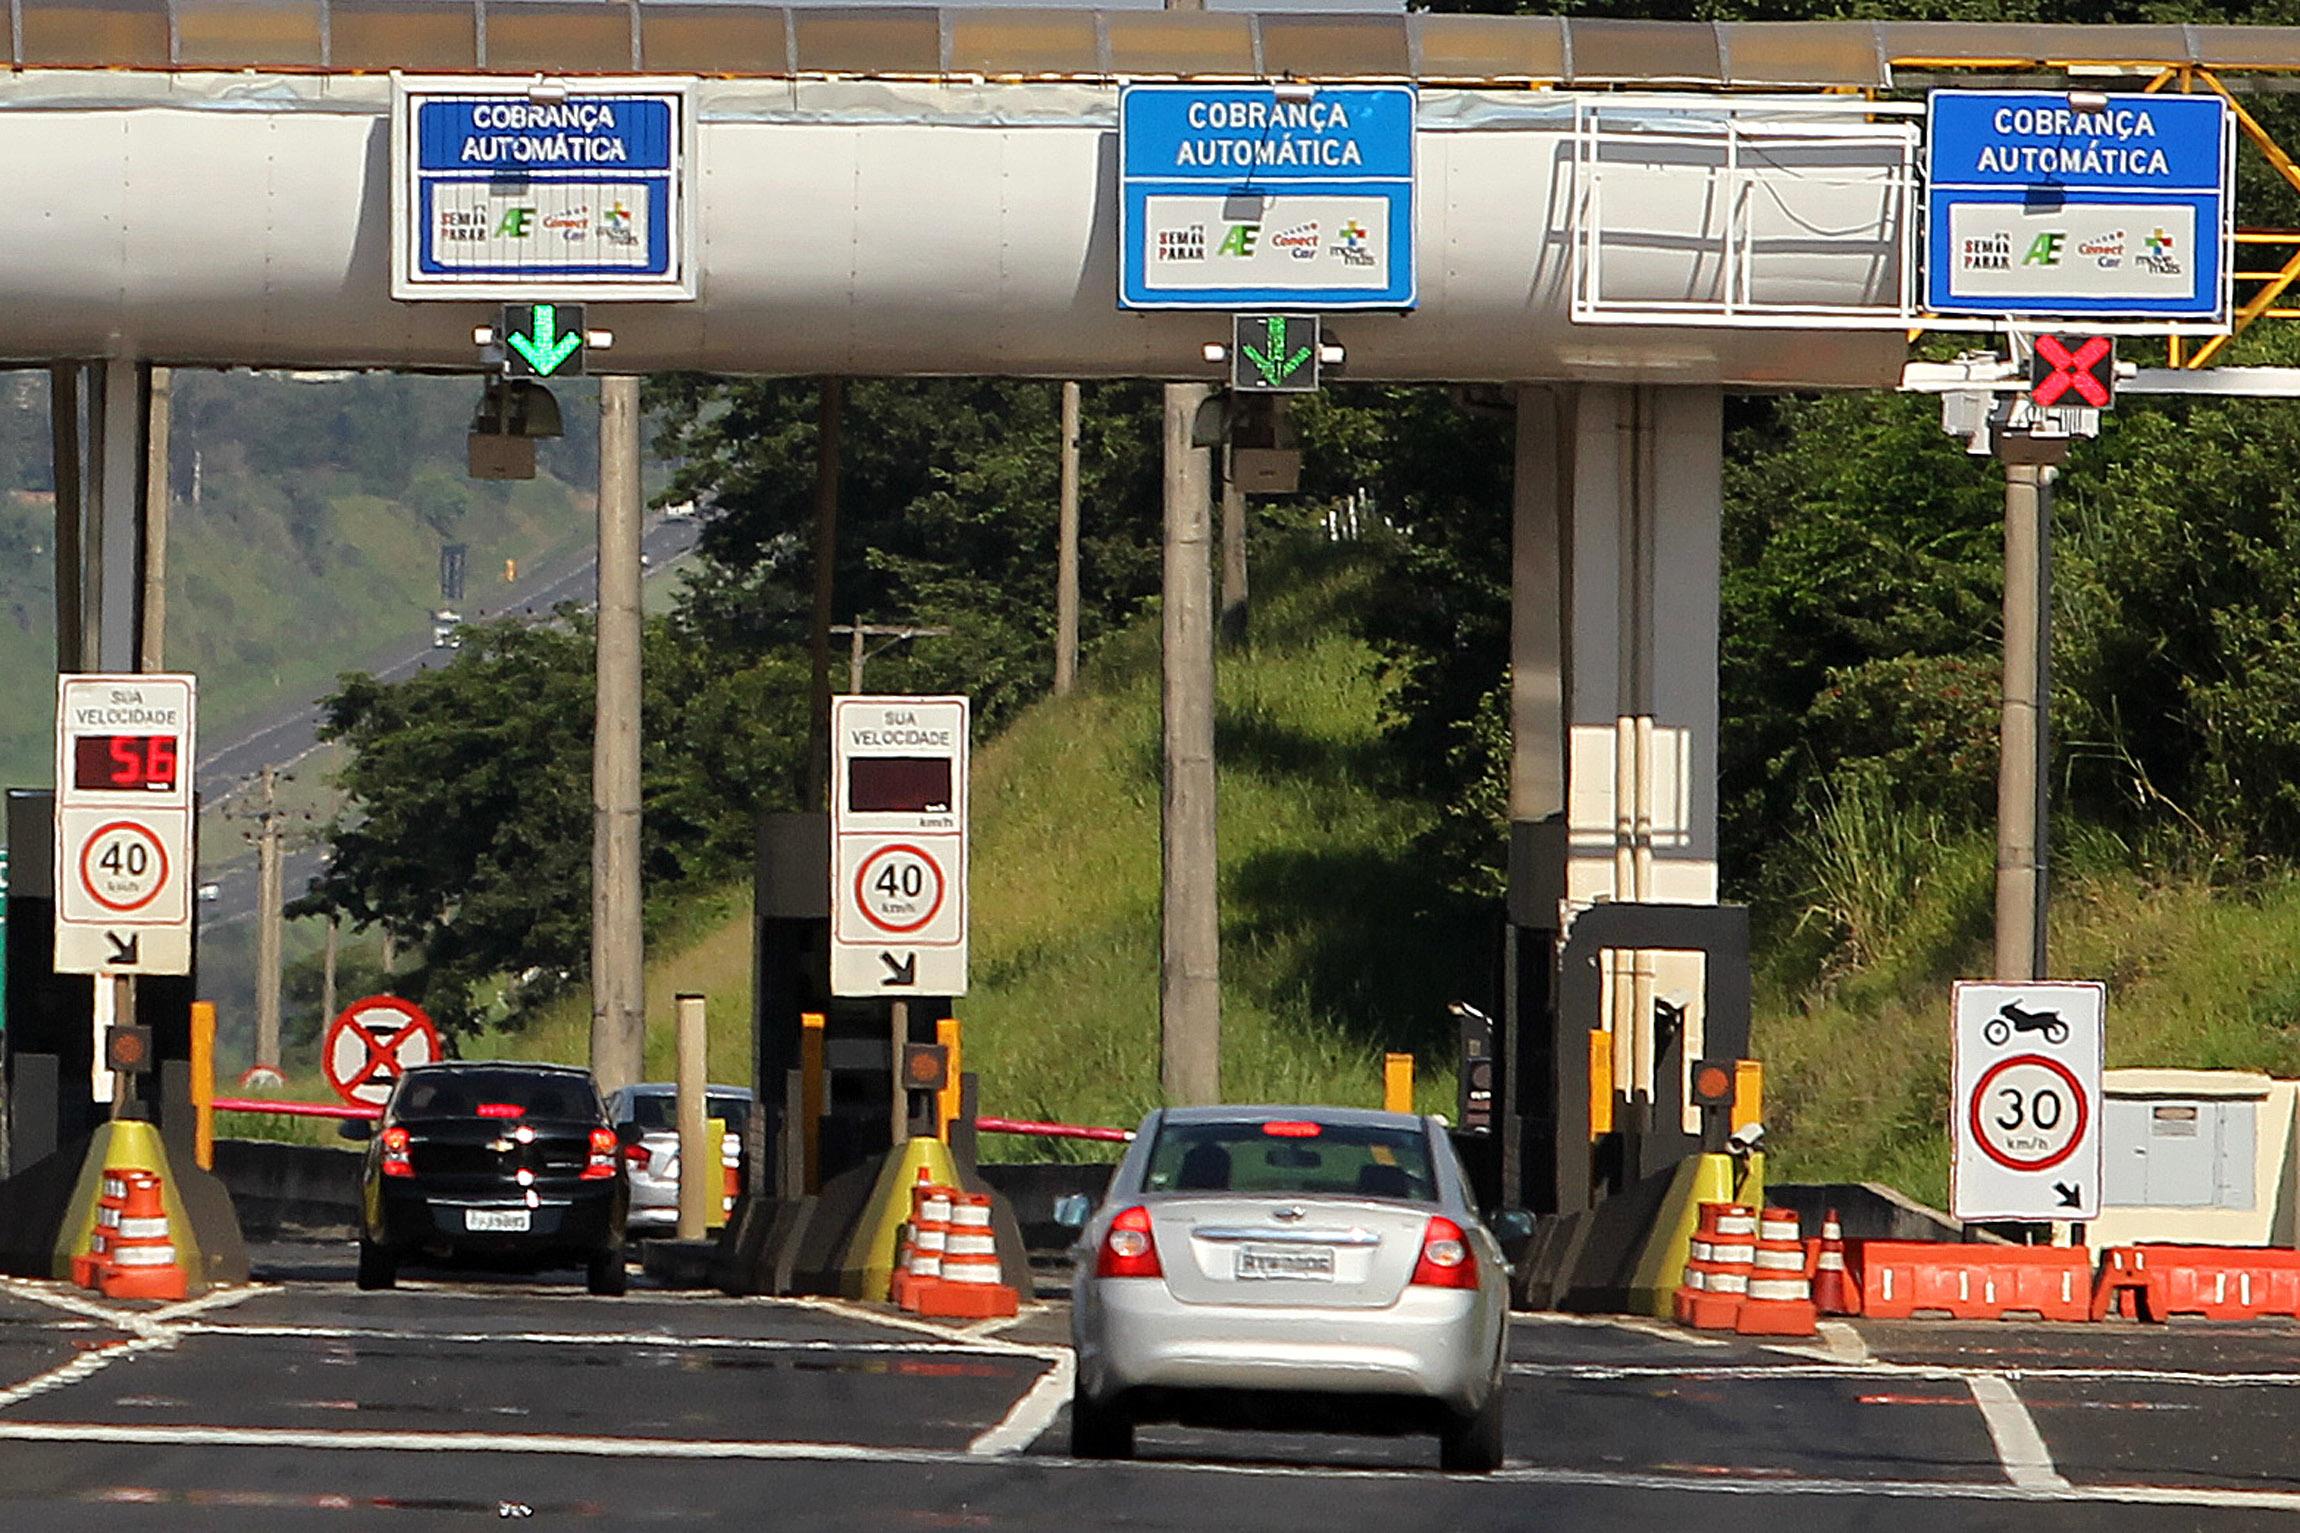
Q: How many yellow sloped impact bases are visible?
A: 3